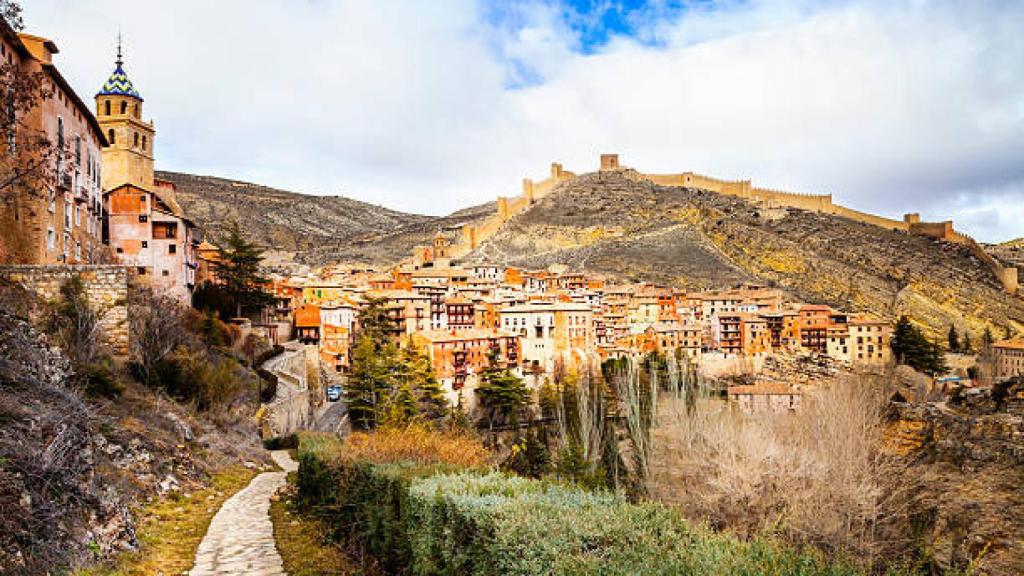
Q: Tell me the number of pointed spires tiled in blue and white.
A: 1